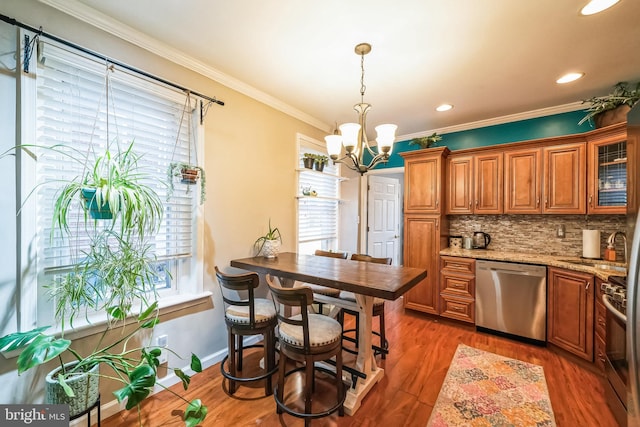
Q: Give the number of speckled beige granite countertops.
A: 1